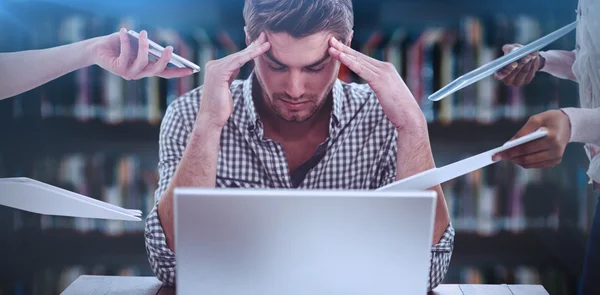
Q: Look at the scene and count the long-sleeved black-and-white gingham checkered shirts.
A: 1